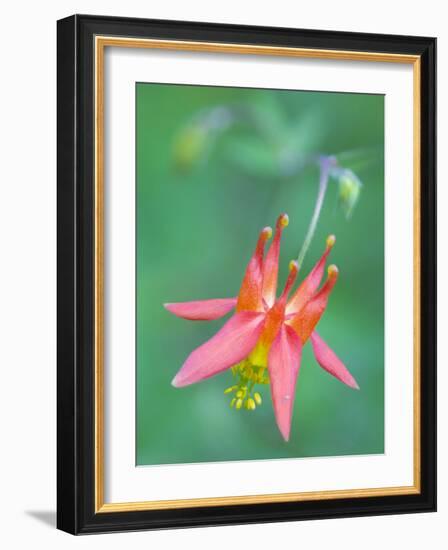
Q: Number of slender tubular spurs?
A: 5